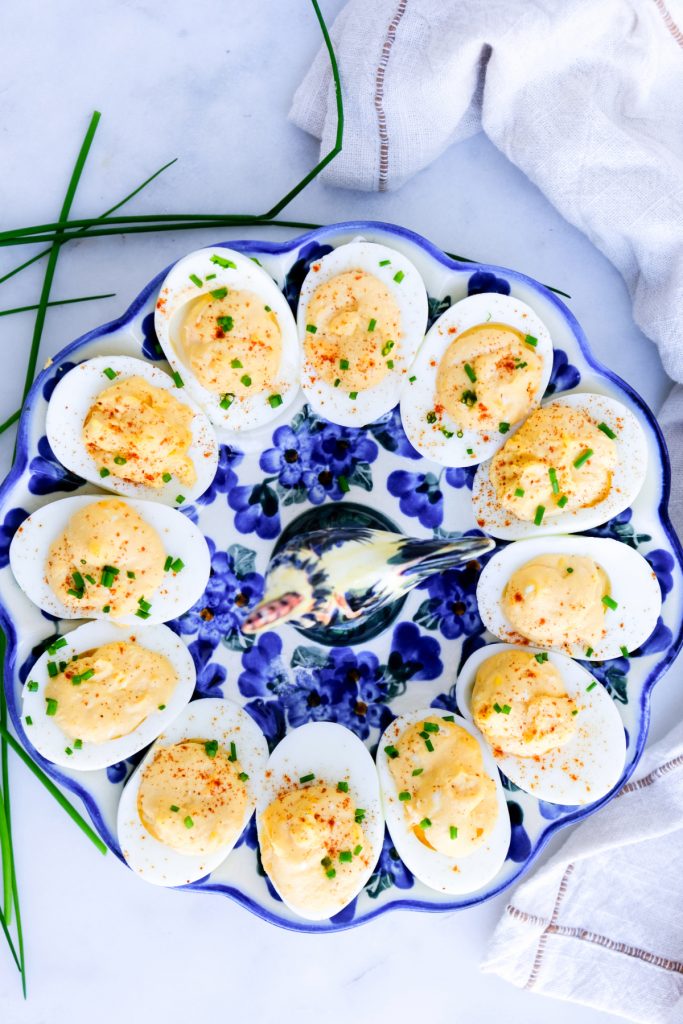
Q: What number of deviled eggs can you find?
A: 12